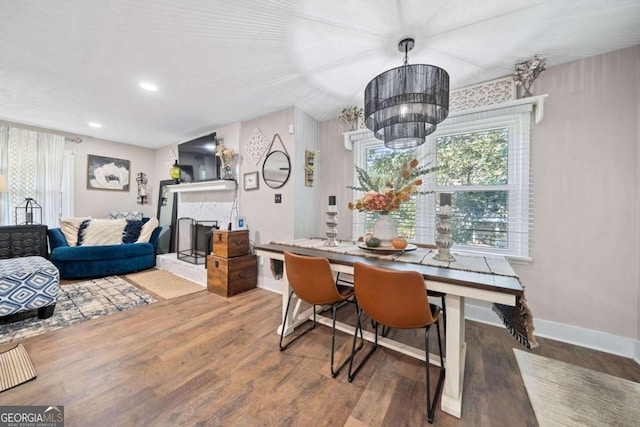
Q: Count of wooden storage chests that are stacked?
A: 2